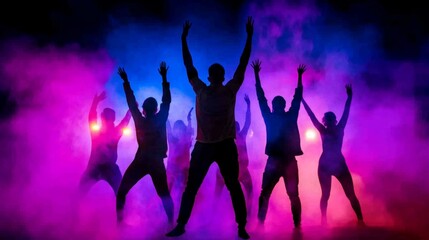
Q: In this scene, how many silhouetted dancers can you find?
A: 7